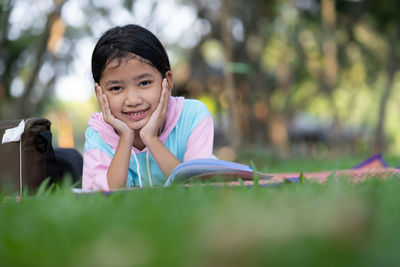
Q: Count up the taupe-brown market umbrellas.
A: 0